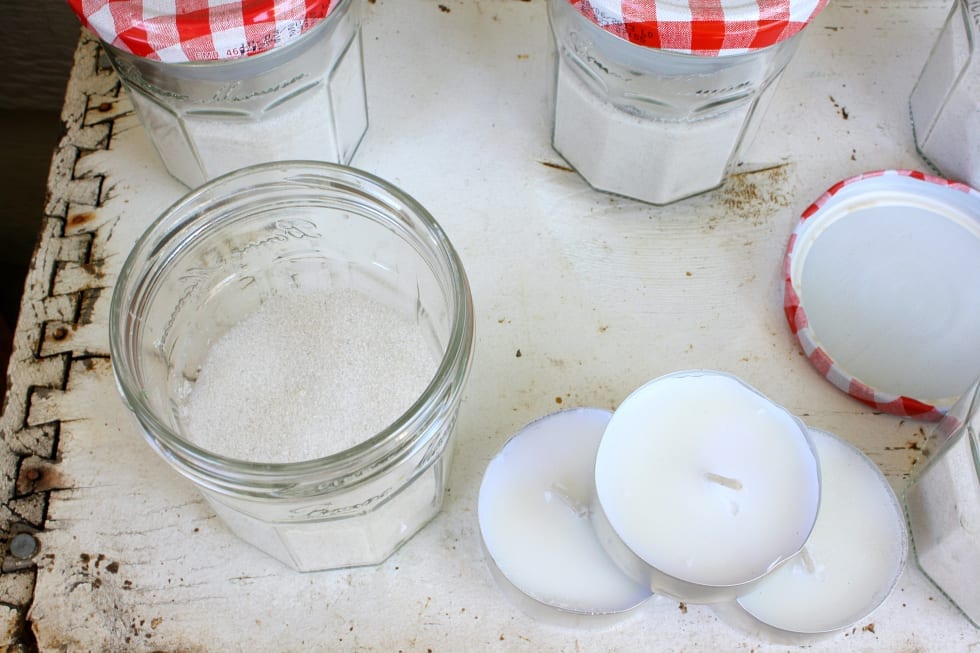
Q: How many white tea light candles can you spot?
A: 3